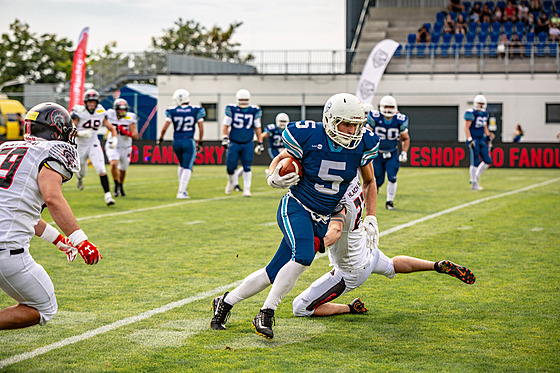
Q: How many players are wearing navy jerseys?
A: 6